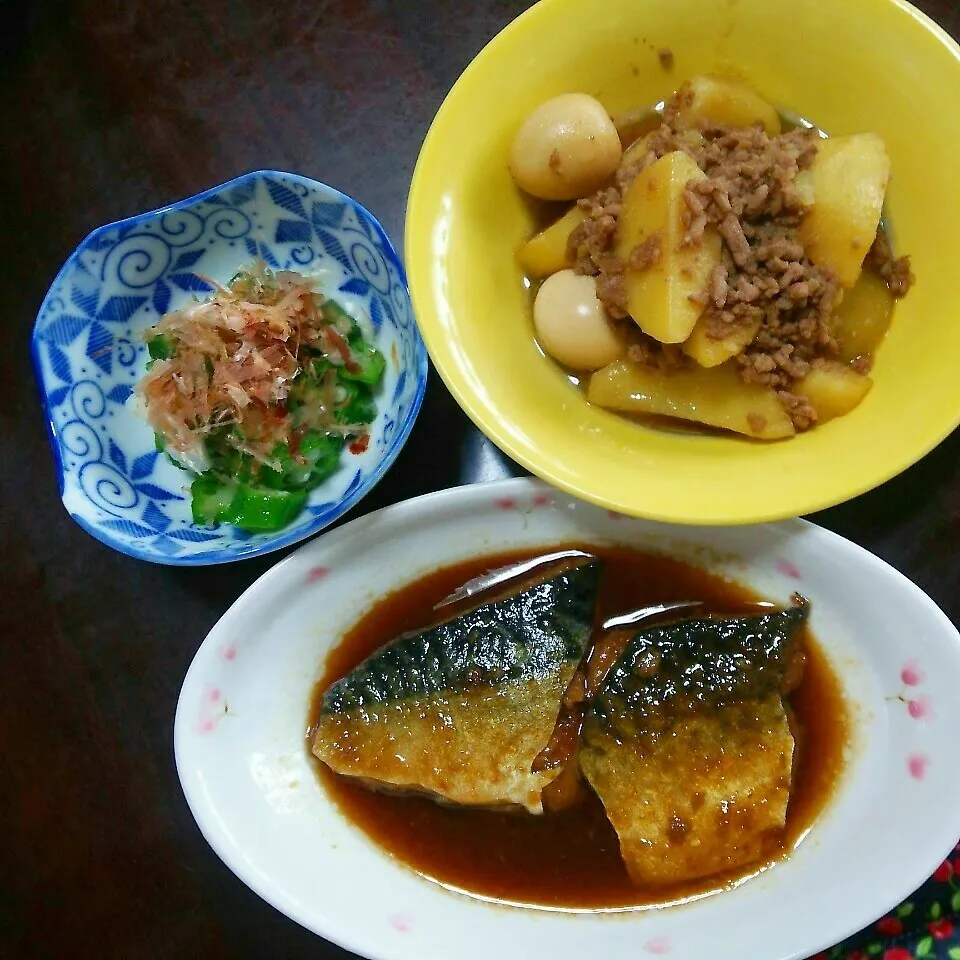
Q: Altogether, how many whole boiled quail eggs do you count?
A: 2